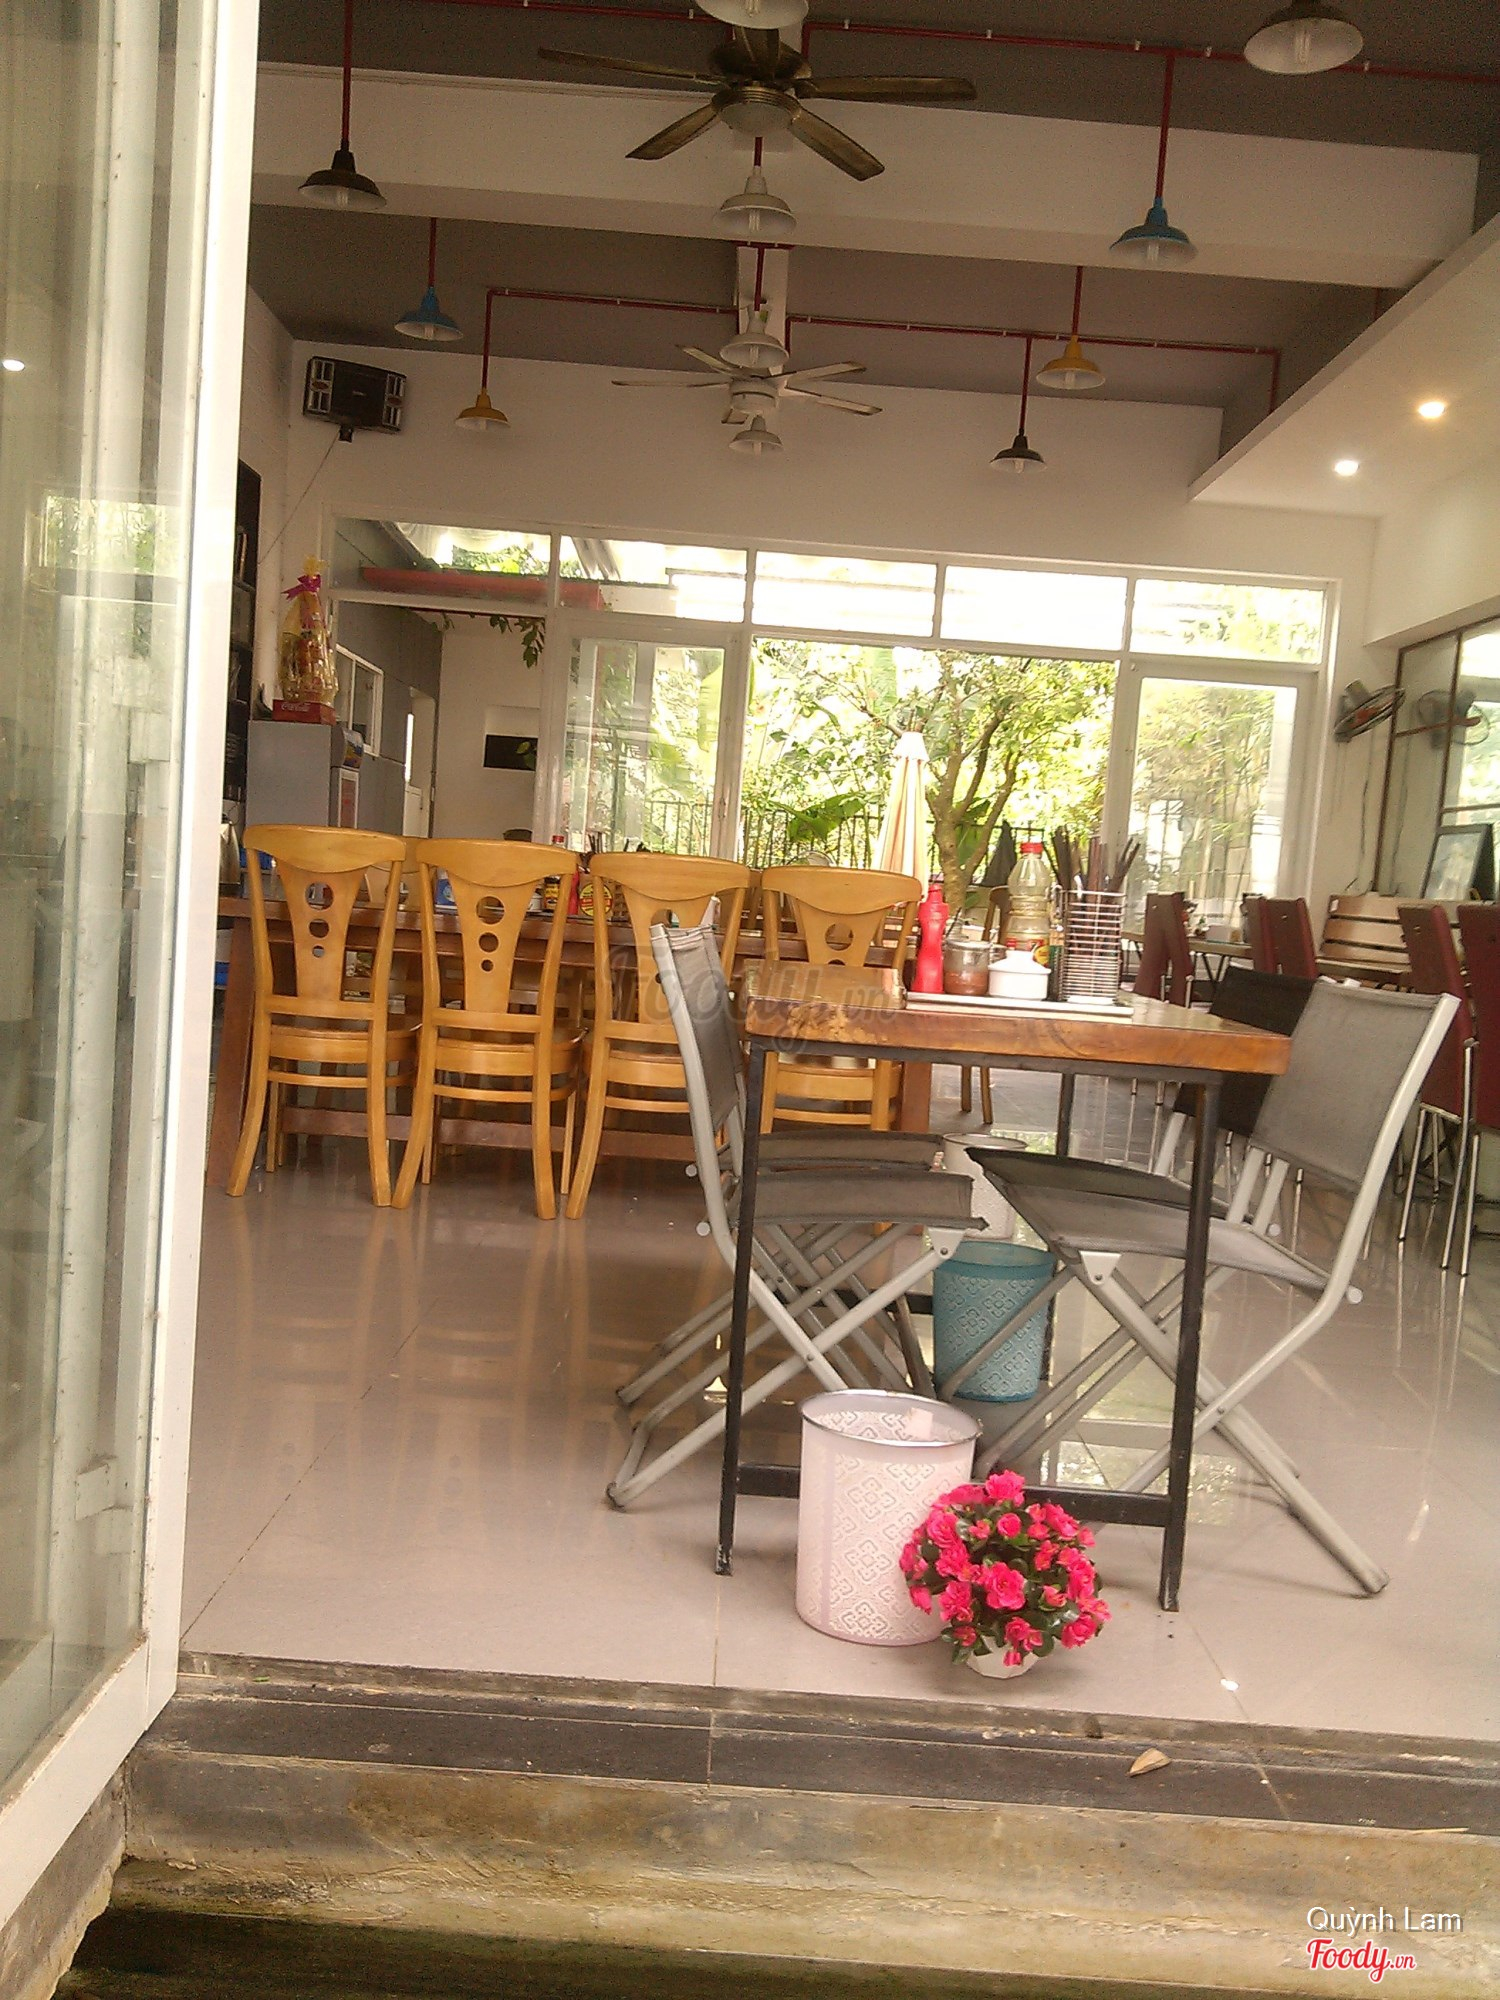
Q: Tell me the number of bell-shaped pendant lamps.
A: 11